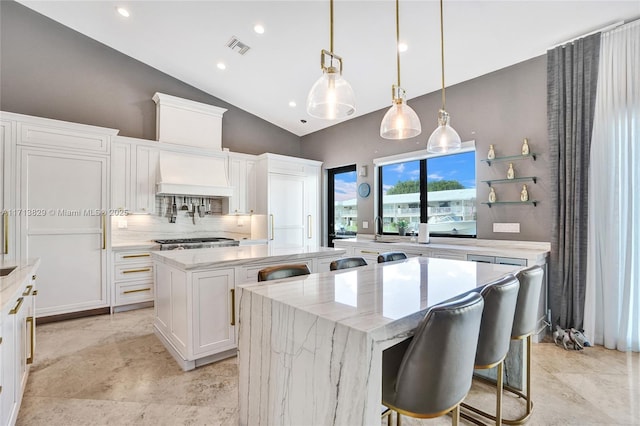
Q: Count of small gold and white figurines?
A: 5